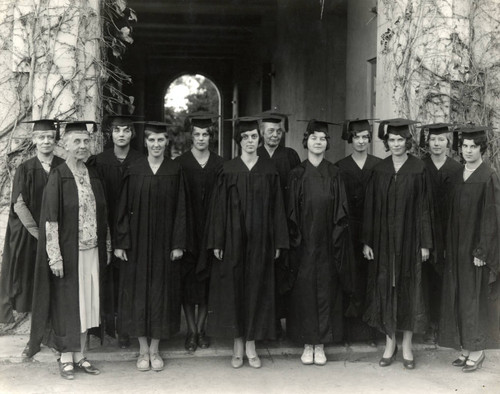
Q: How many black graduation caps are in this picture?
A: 12